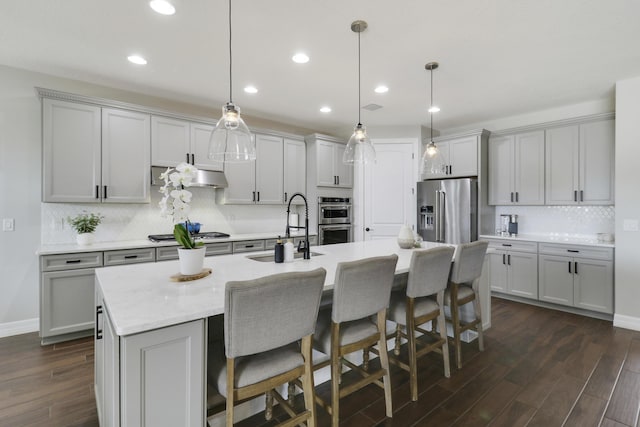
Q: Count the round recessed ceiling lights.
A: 7